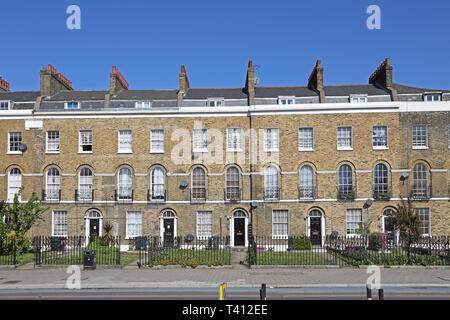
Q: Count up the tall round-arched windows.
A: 12